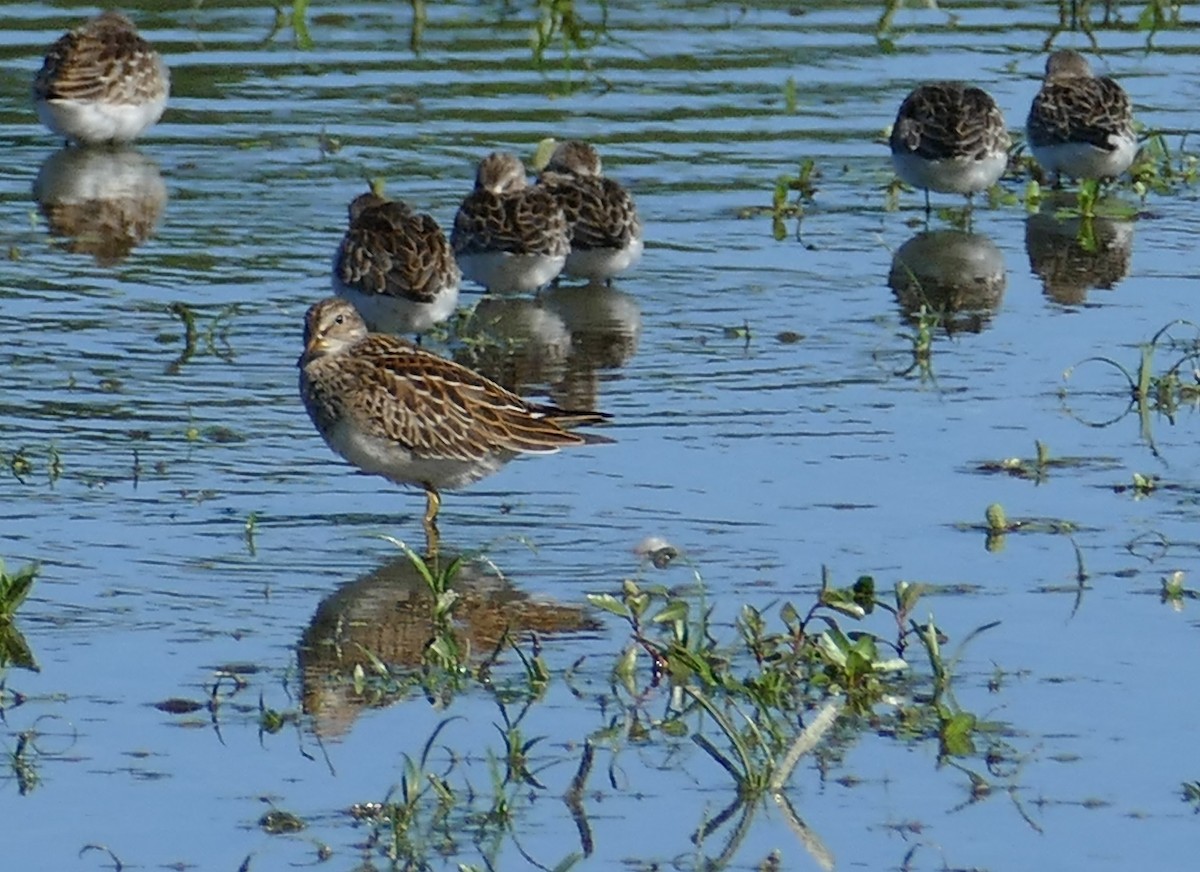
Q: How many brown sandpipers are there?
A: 7